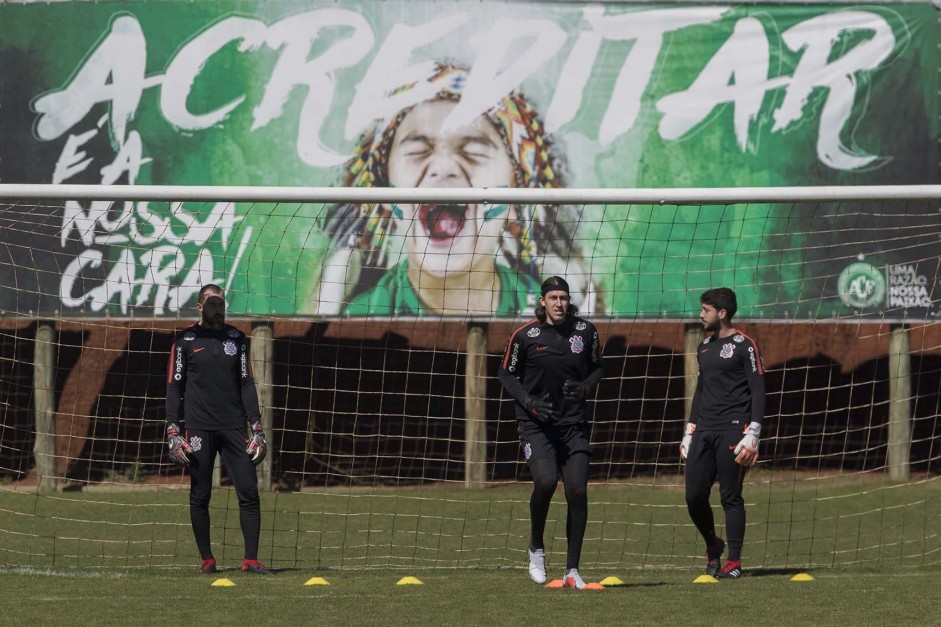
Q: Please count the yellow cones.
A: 6